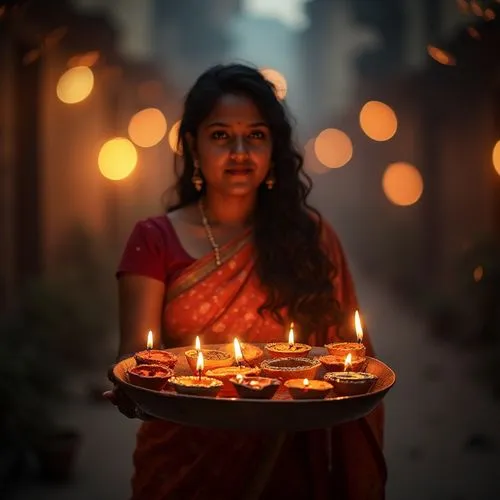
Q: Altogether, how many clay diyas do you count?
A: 13